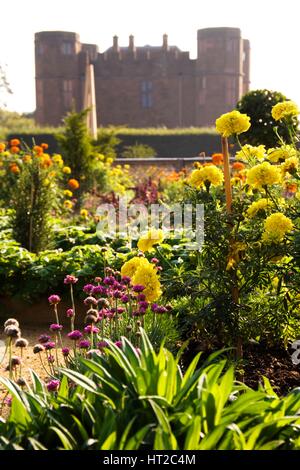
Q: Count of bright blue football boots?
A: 0